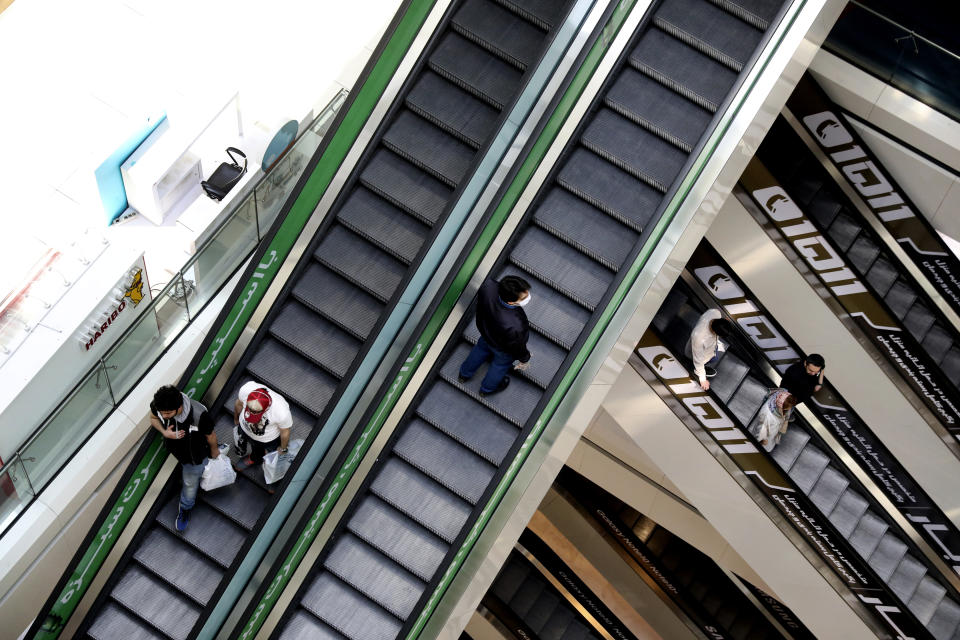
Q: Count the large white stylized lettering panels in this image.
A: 4